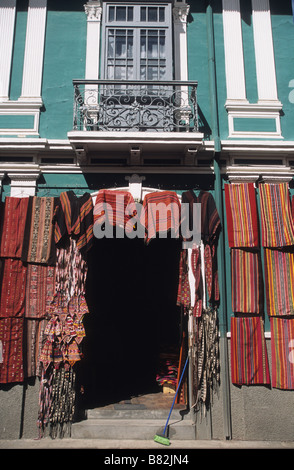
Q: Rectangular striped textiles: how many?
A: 12